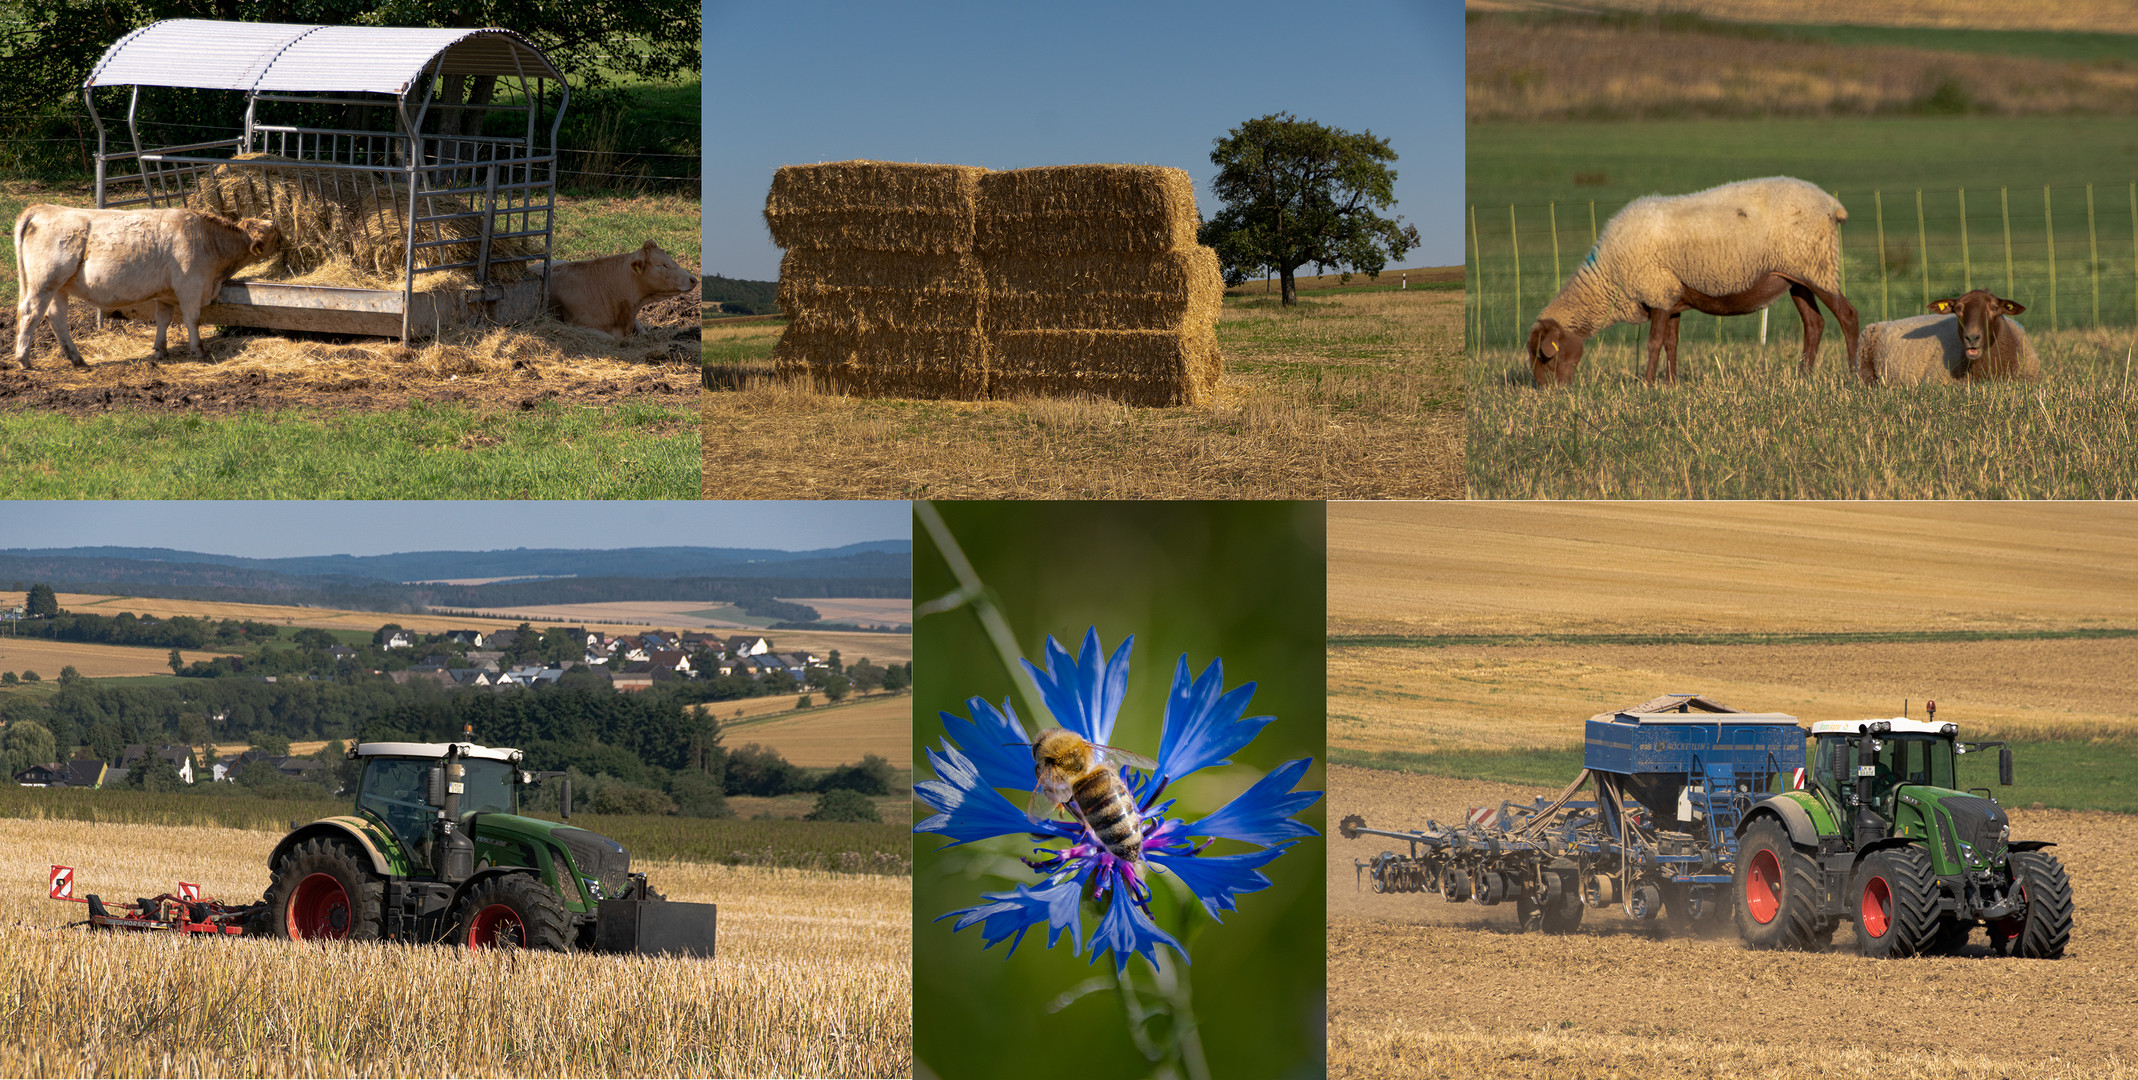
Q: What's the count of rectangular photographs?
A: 6